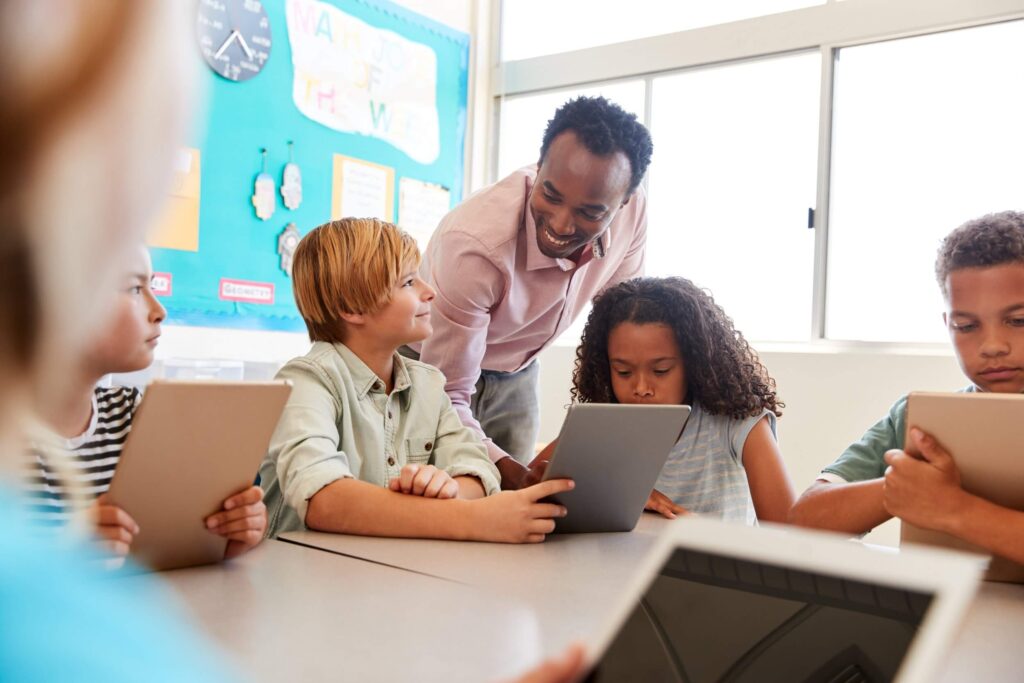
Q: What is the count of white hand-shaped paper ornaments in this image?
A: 3